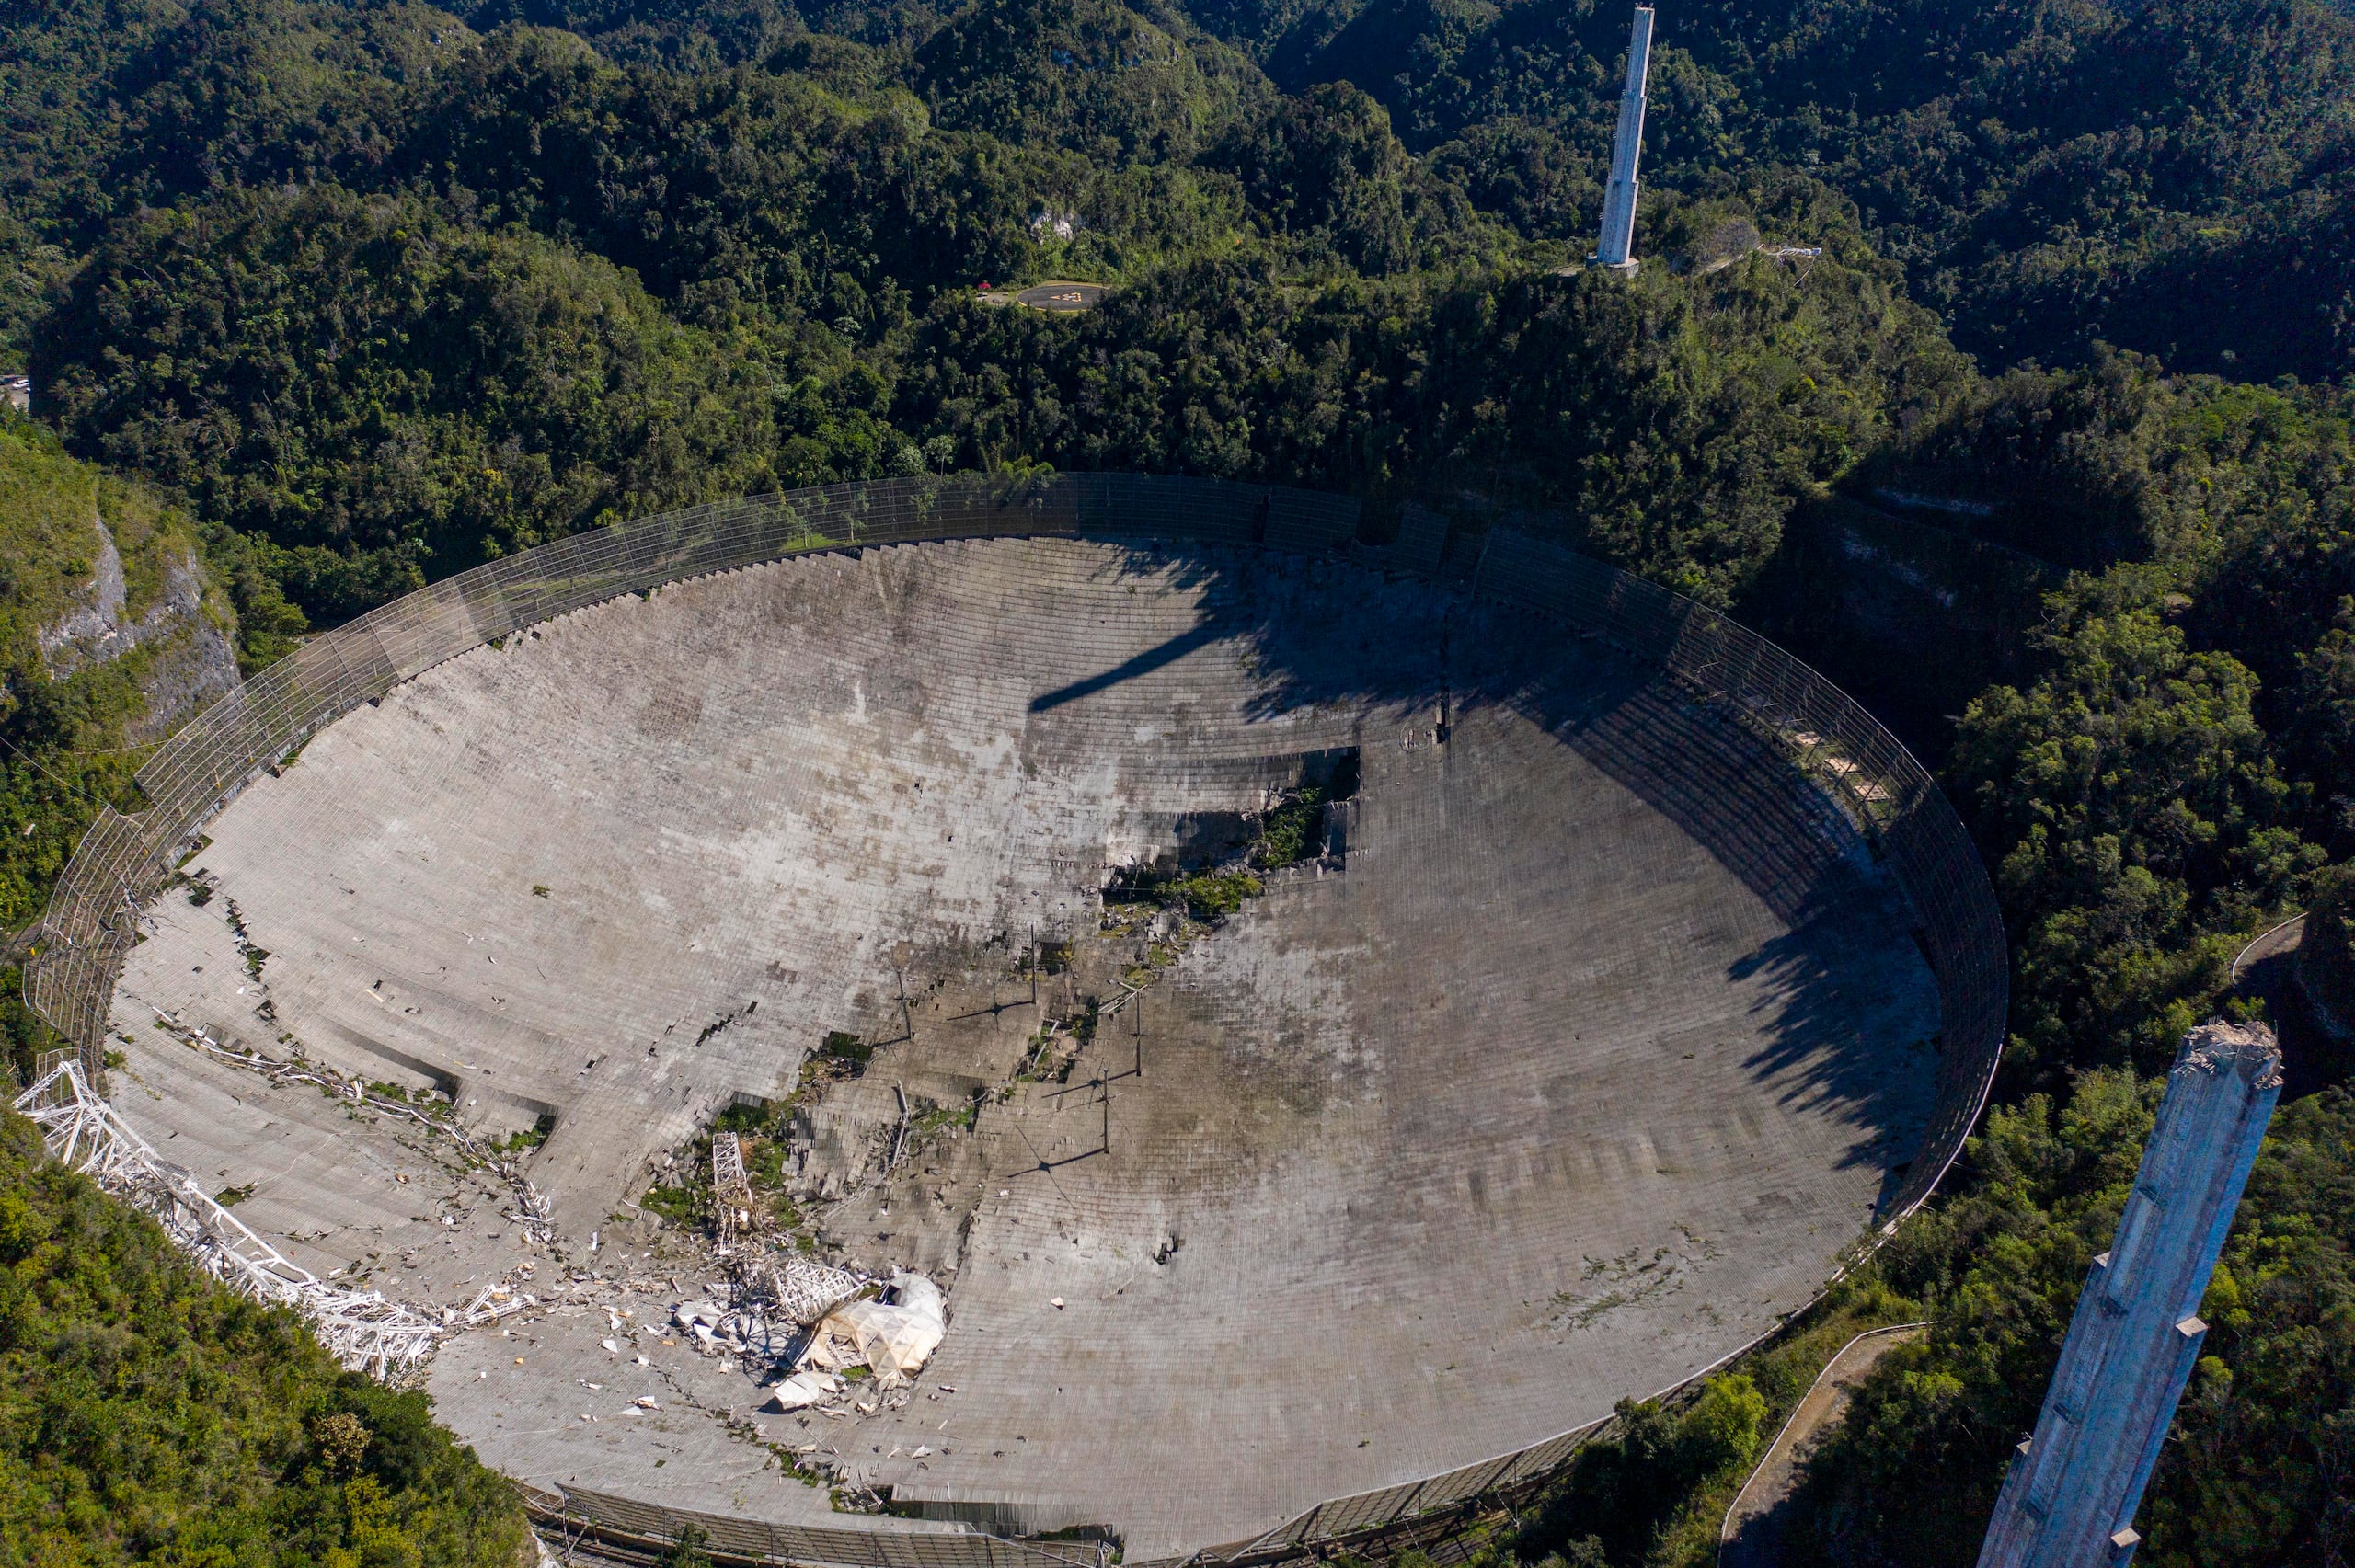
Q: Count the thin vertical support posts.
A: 4